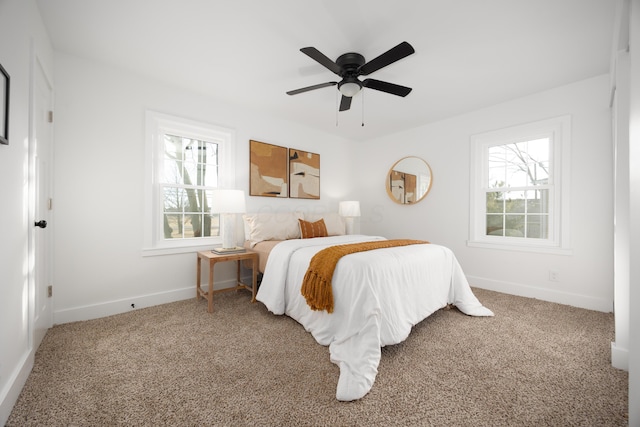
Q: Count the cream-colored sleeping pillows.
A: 2